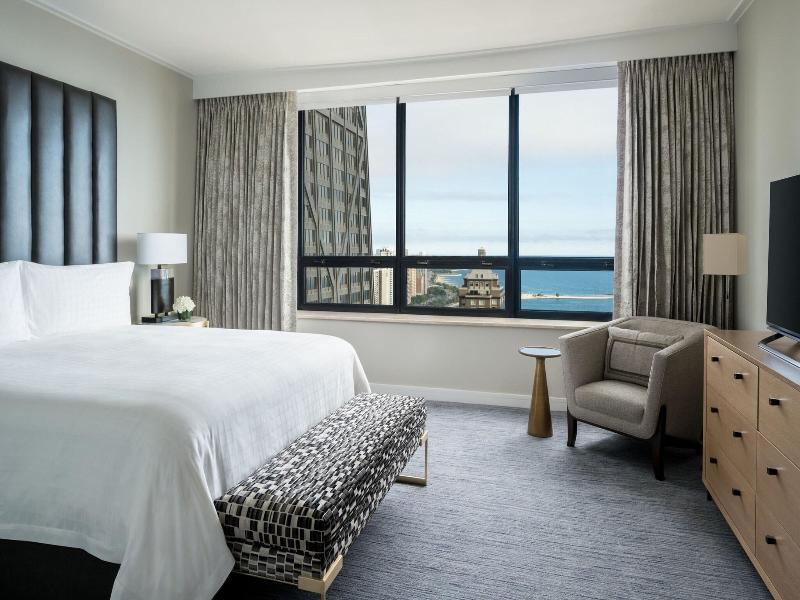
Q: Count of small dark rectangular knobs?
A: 9